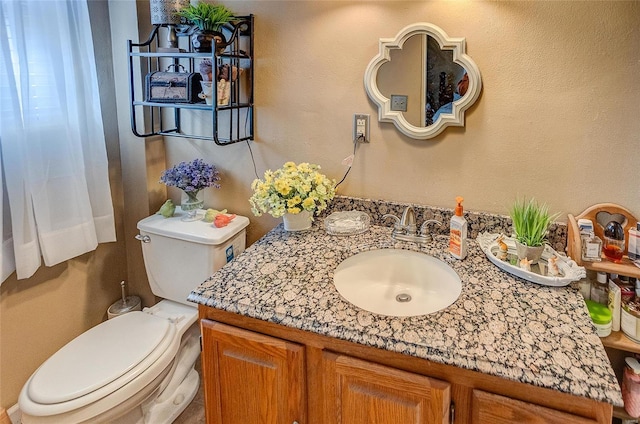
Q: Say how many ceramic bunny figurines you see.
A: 3